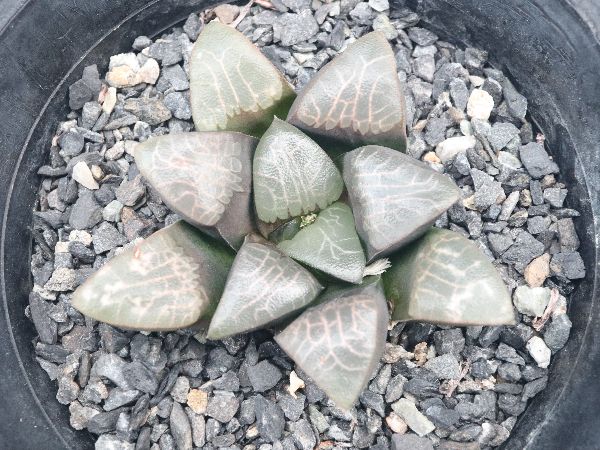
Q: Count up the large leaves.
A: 10